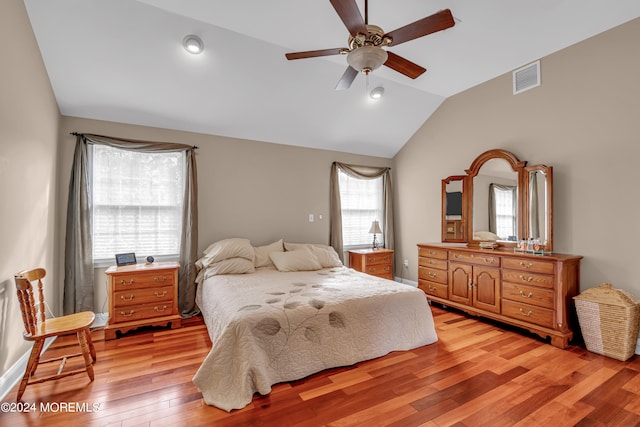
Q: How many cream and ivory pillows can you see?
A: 5